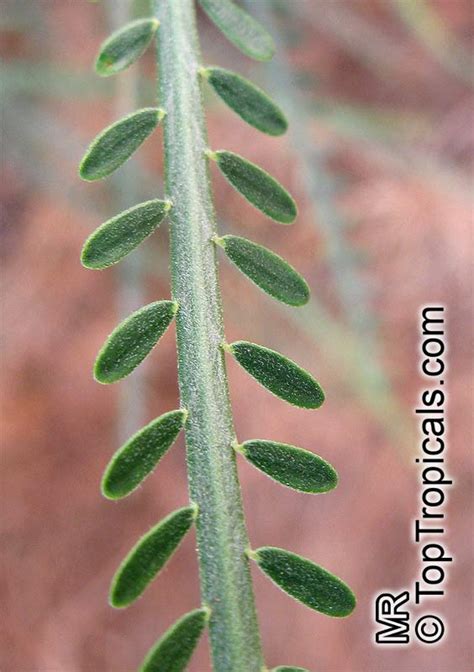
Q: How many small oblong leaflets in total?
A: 15